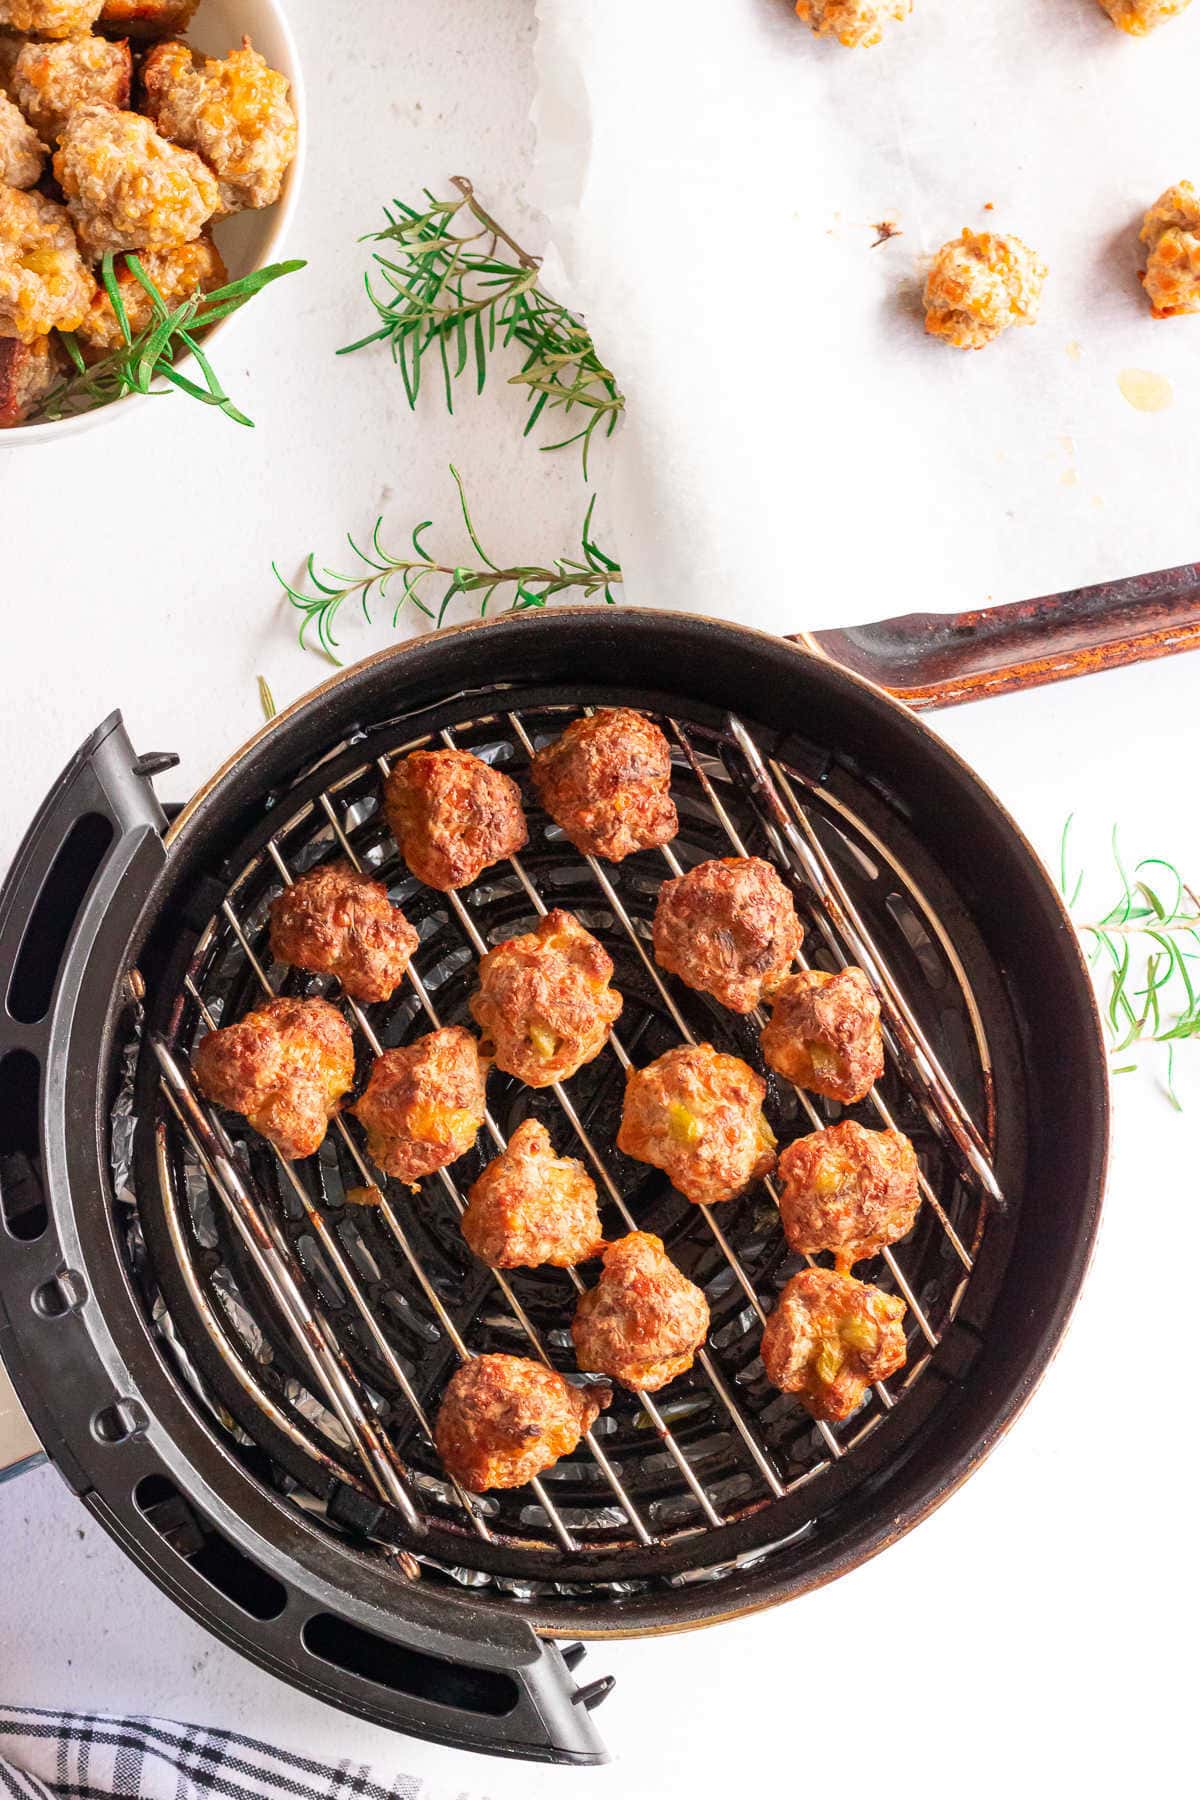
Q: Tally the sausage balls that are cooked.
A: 14